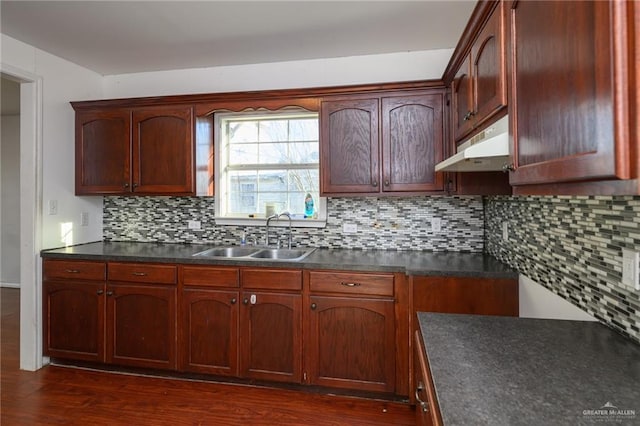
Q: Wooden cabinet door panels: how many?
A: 12